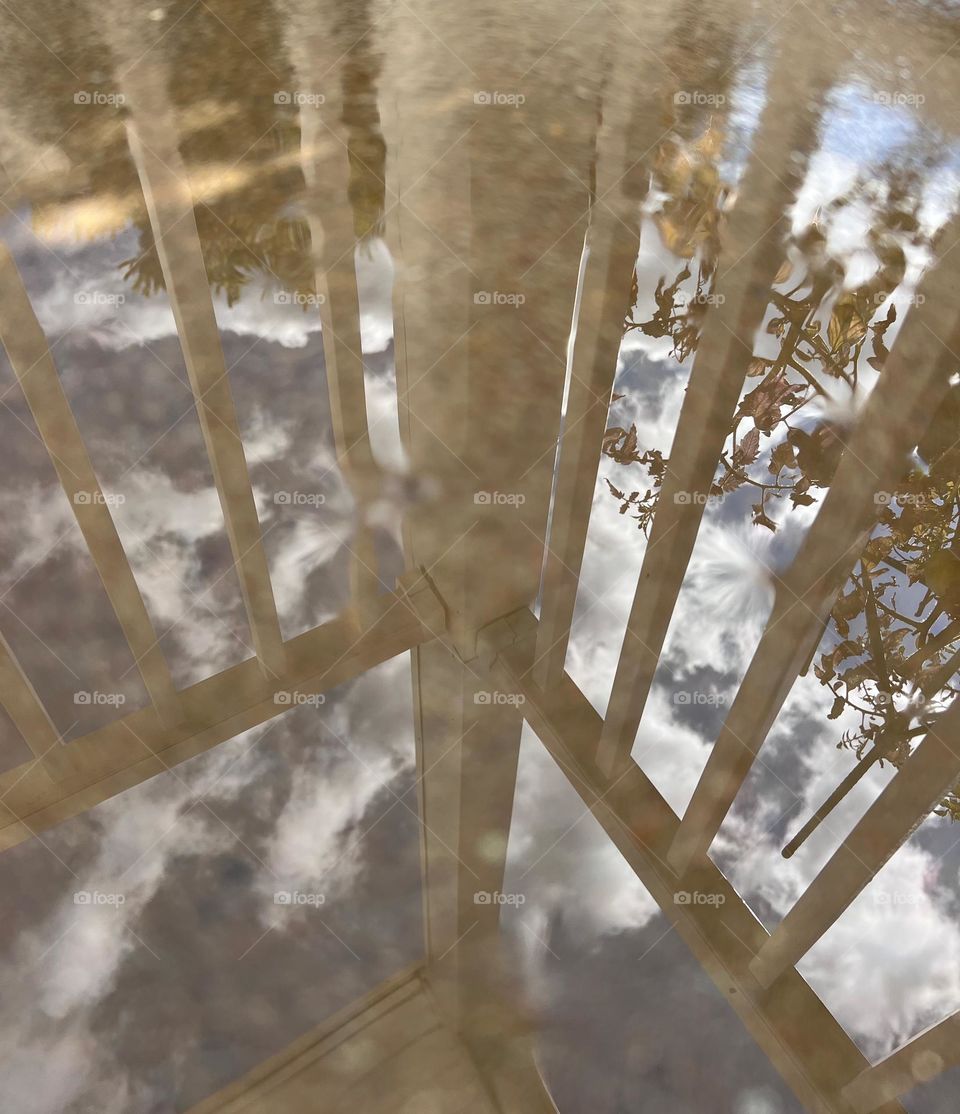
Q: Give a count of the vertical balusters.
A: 9